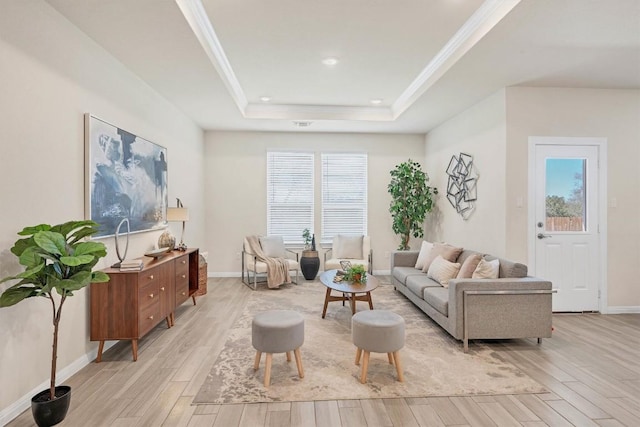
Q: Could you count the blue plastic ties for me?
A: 0